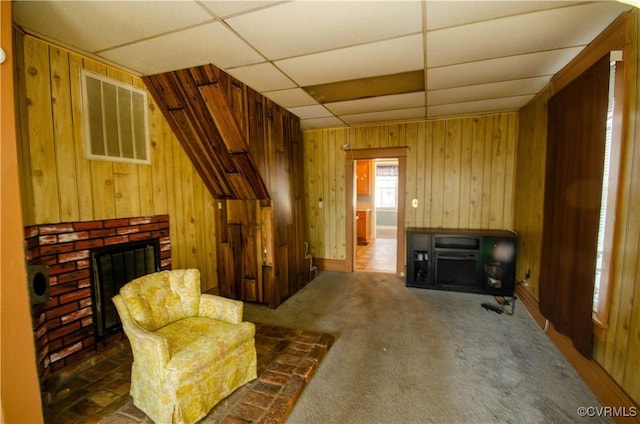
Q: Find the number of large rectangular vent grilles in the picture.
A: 1